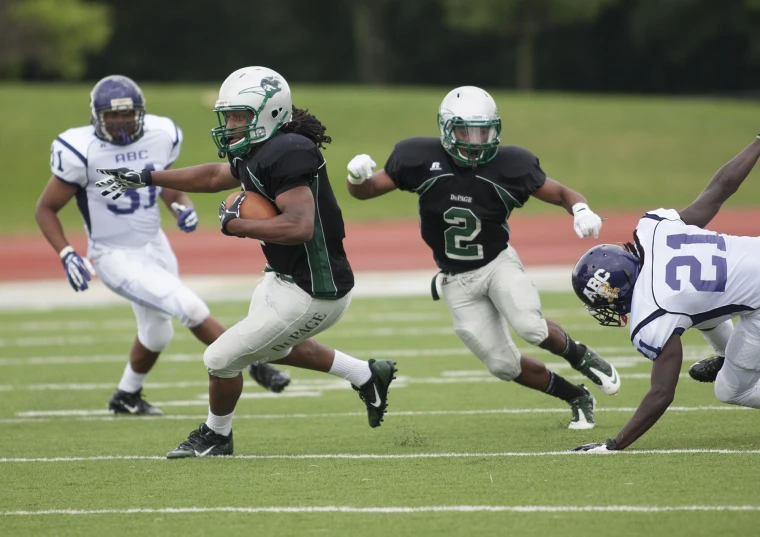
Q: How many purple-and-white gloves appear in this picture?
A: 2